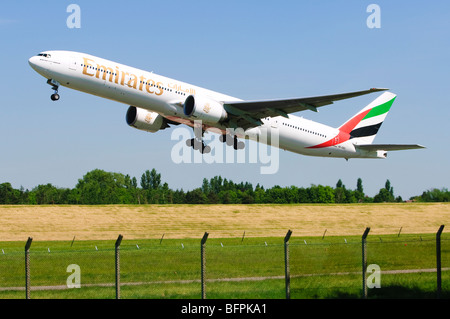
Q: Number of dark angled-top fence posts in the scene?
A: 6